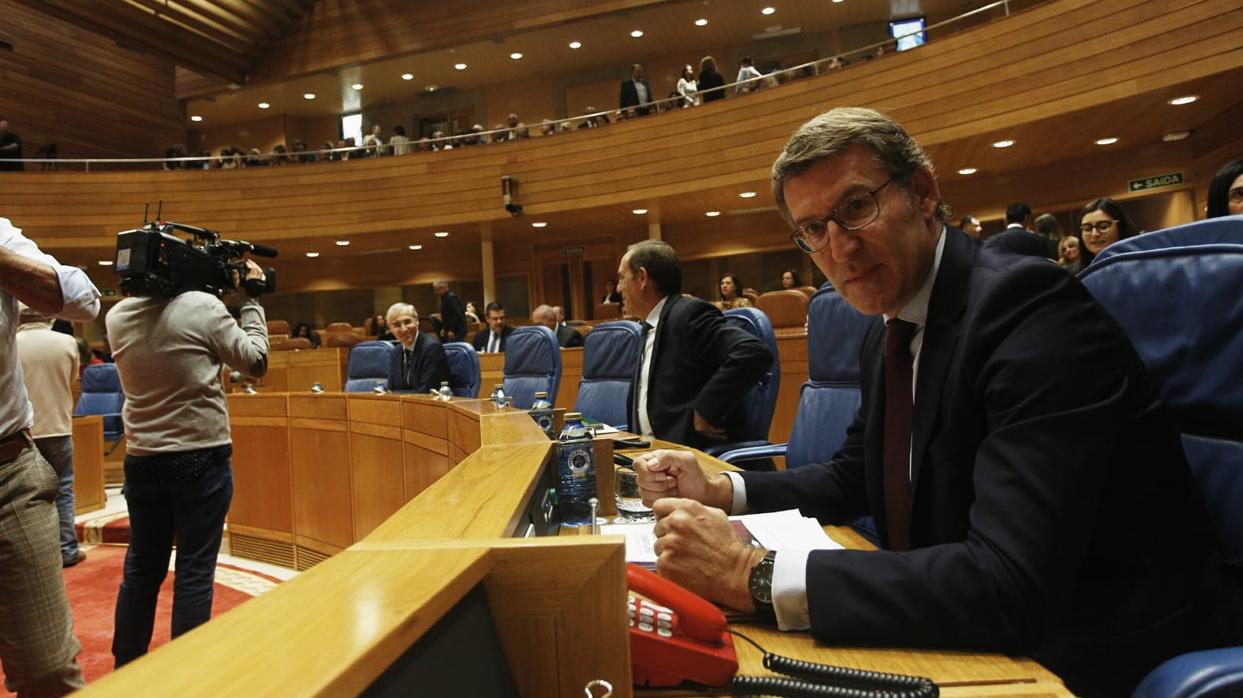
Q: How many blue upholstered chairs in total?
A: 8